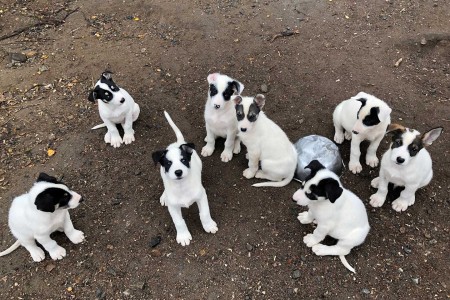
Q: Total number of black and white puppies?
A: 8